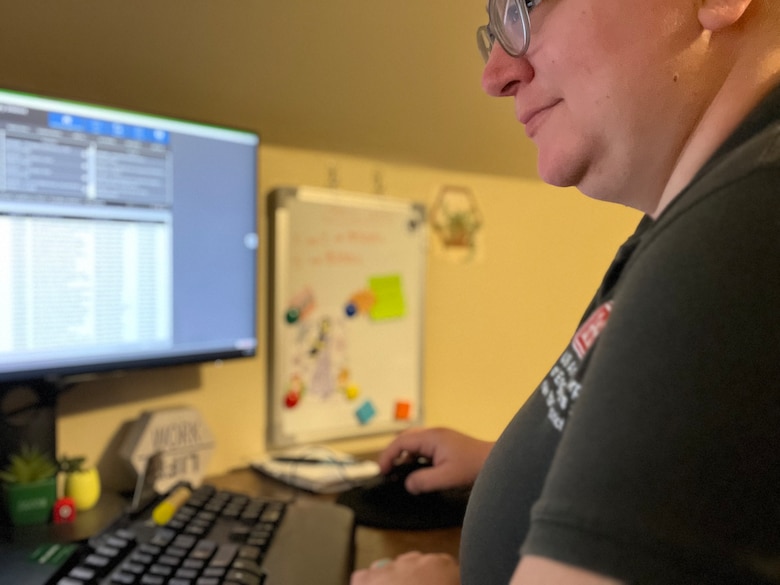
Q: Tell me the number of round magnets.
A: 4